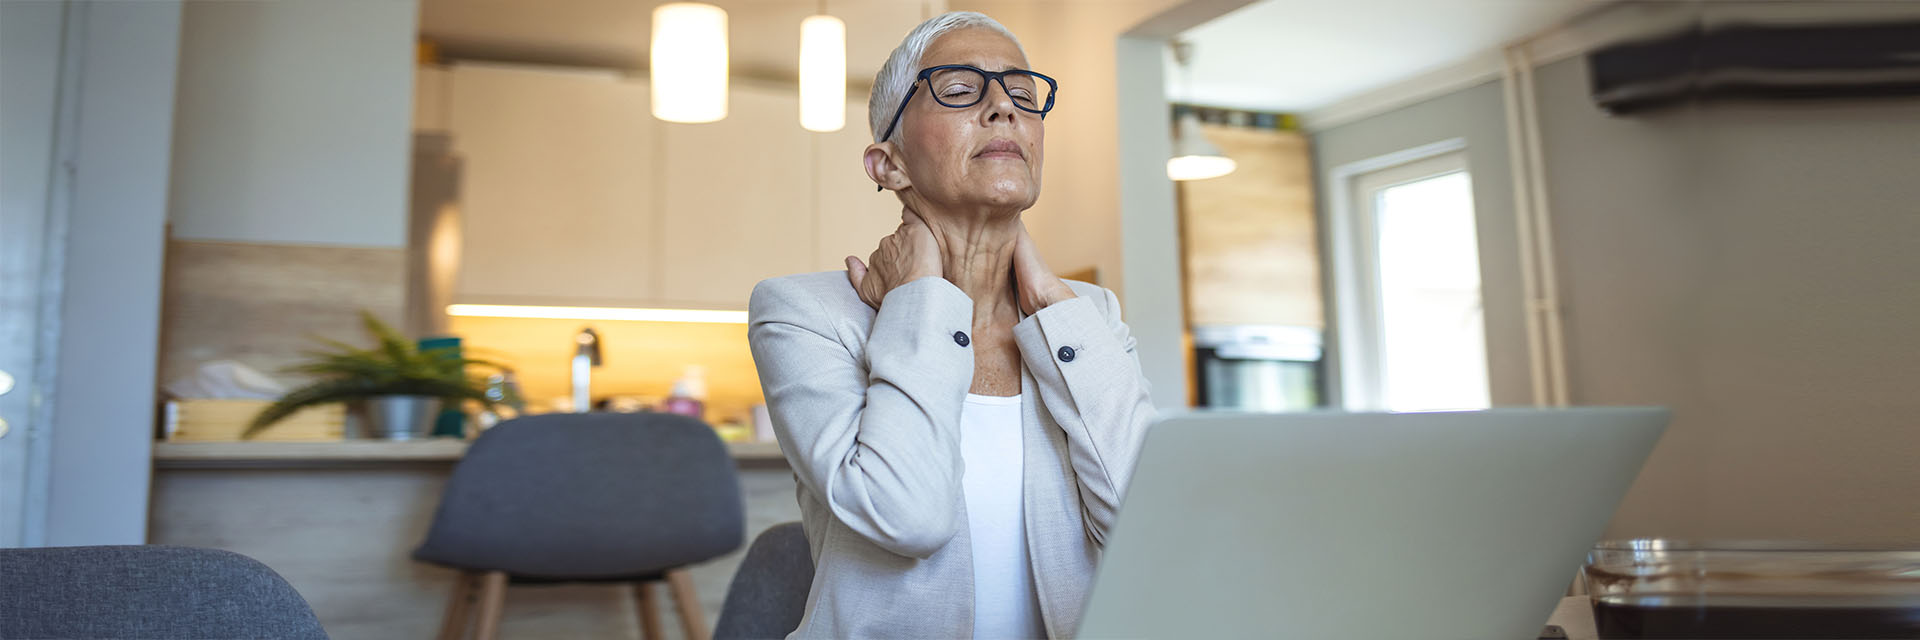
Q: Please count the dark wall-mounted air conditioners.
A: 1